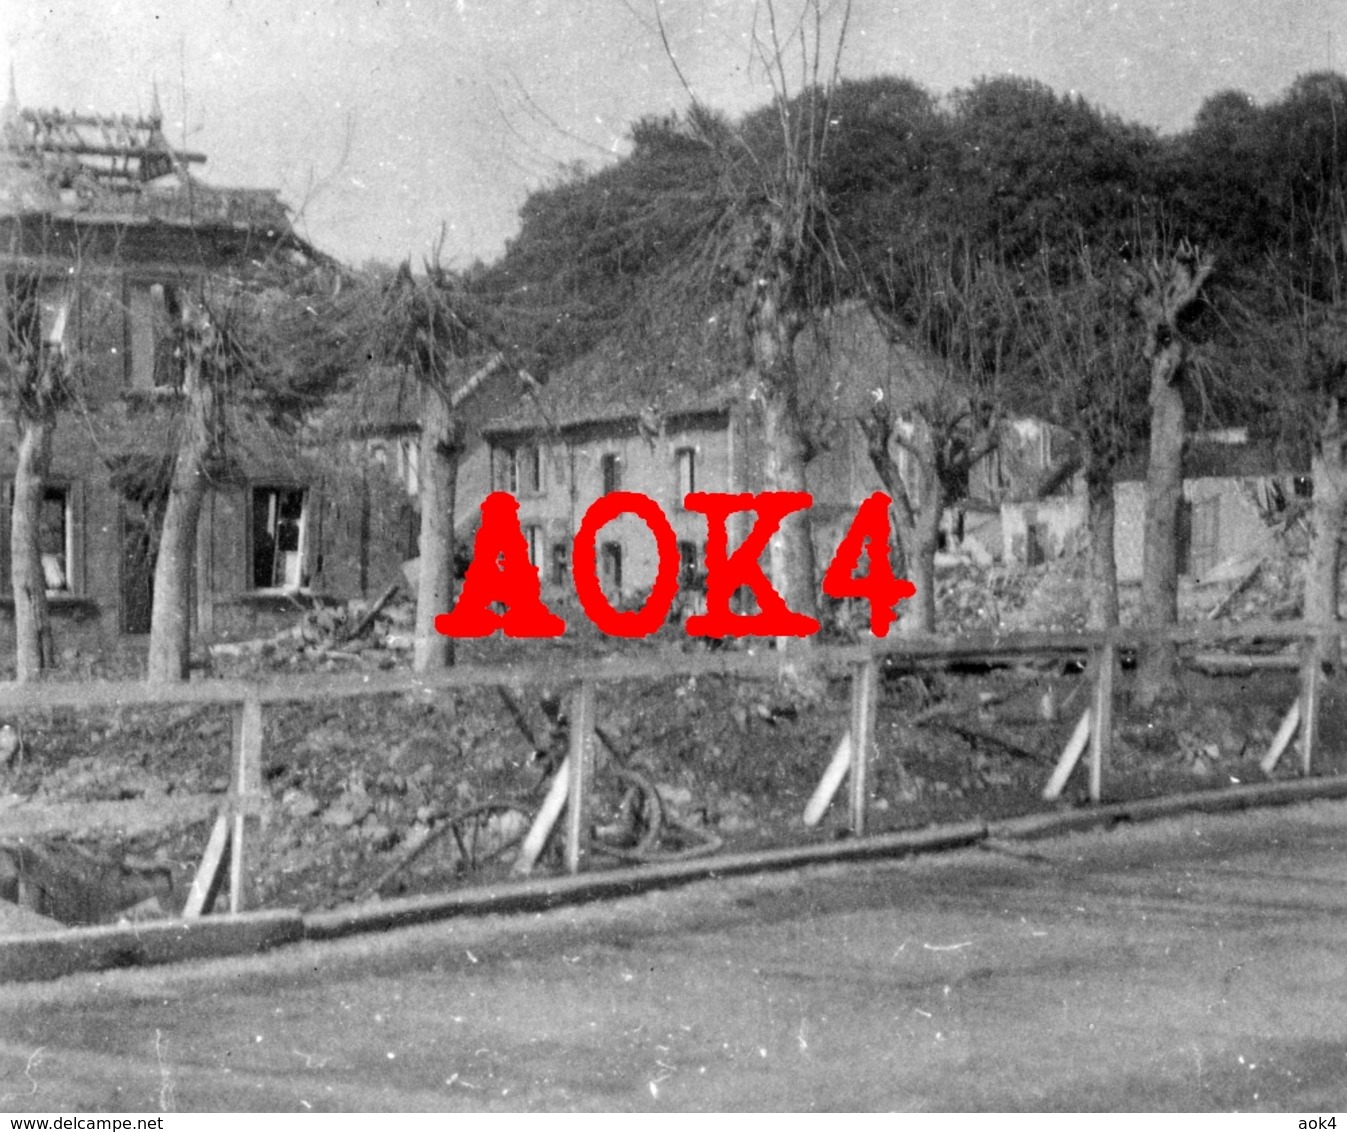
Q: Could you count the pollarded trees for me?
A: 8